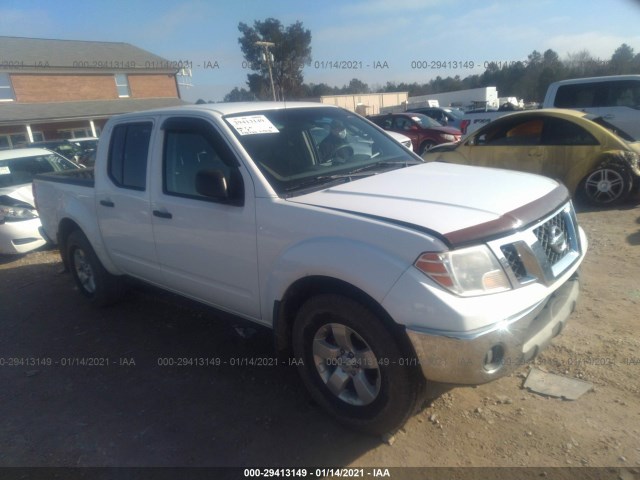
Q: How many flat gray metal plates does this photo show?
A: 1